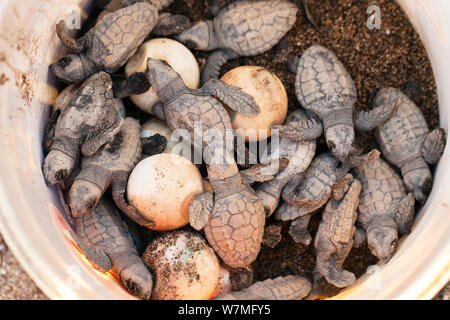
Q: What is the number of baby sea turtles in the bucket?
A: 15